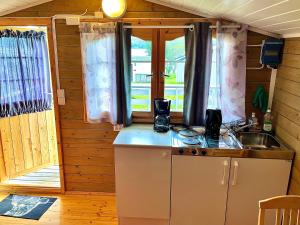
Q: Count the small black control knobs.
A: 3